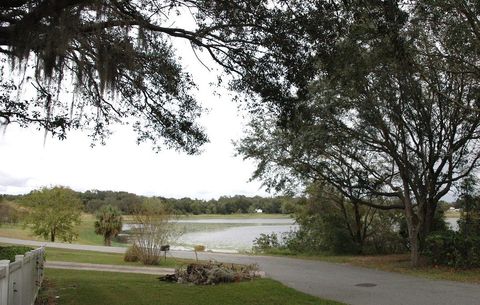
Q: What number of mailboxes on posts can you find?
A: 2